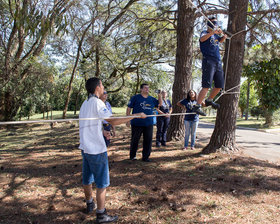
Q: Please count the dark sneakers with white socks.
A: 2